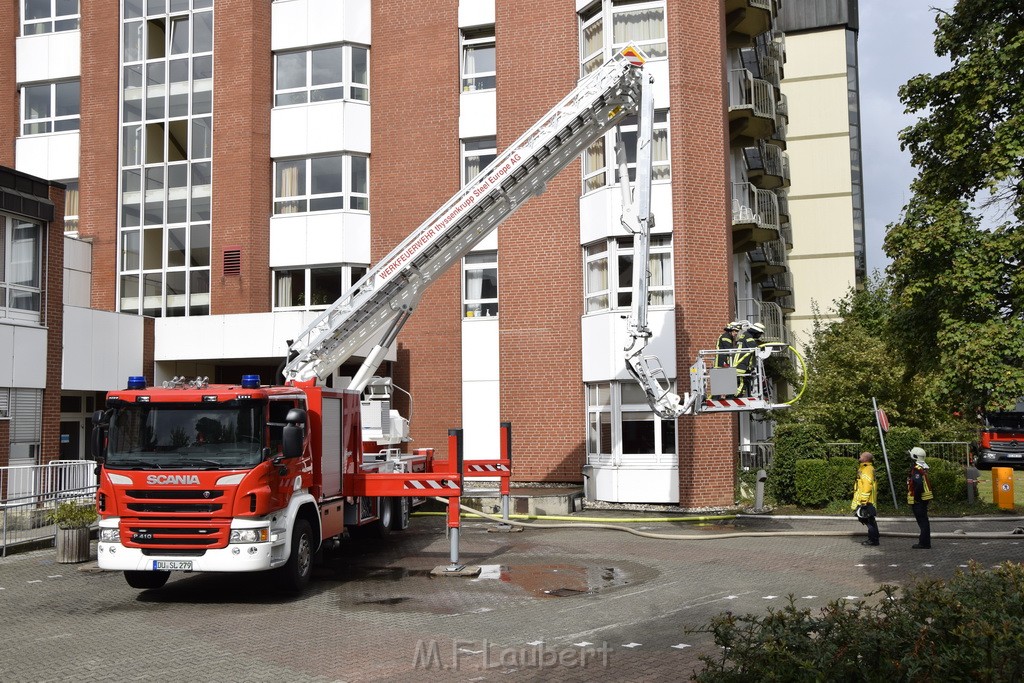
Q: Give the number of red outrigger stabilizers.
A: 2